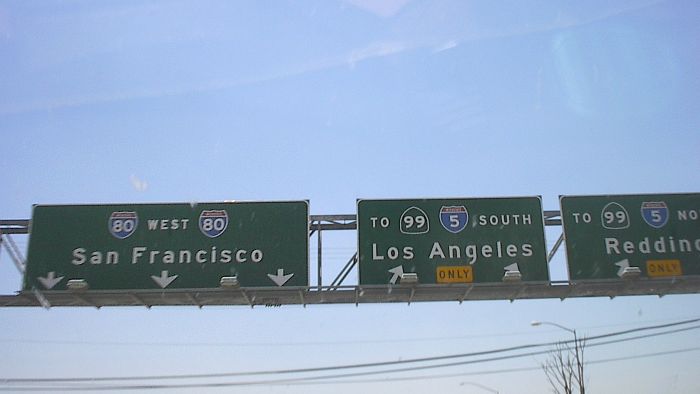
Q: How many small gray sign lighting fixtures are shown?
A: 5